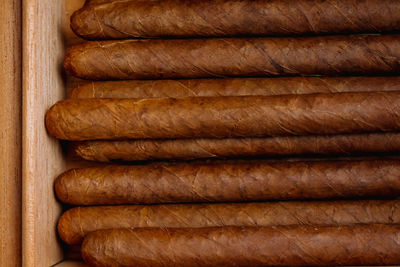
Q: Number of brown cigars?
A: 8